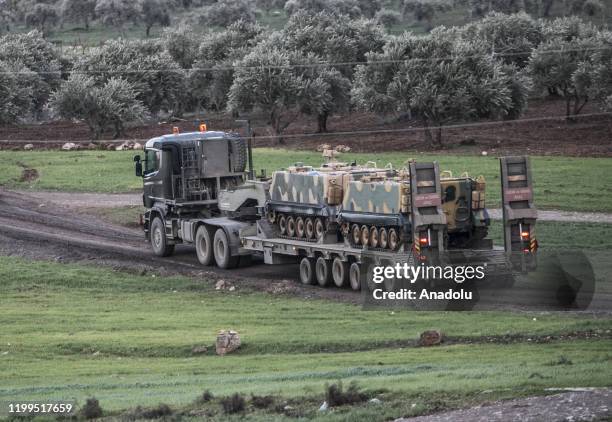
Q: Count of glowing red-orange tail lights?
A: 2